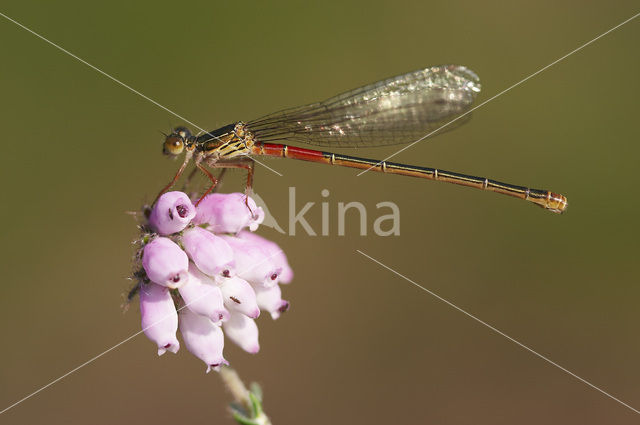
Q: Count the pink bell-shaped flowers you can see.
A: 12